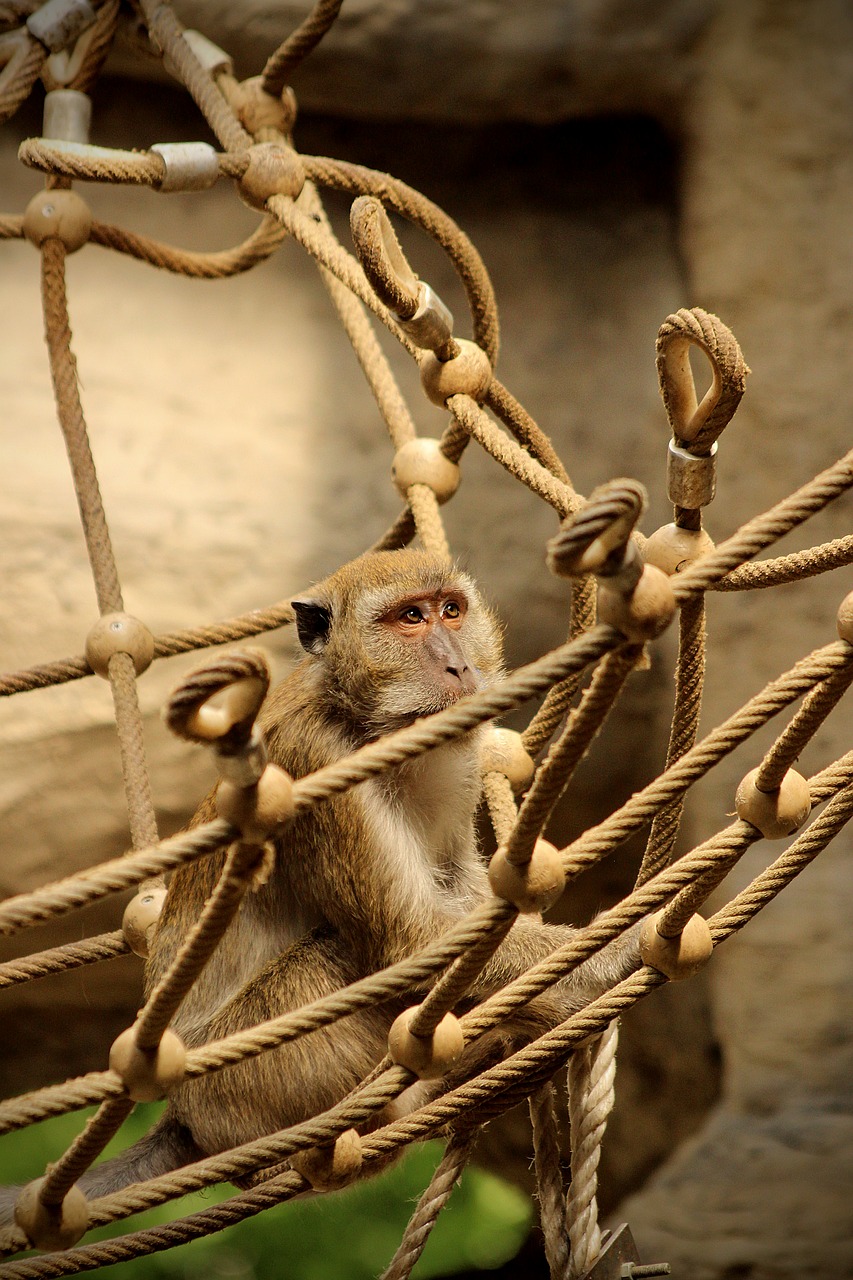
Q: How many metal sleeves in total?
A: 8